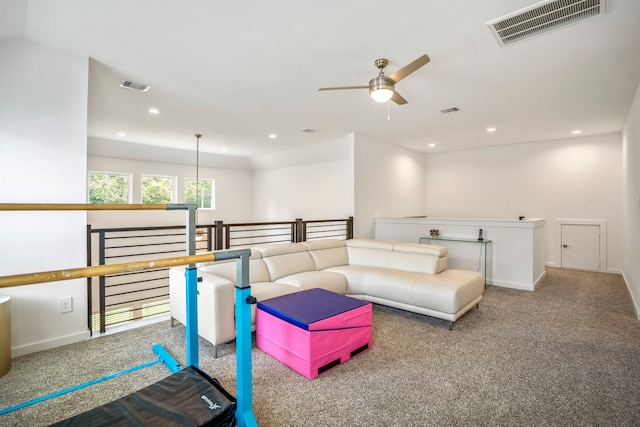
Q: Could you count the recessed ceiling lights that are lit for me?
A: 7